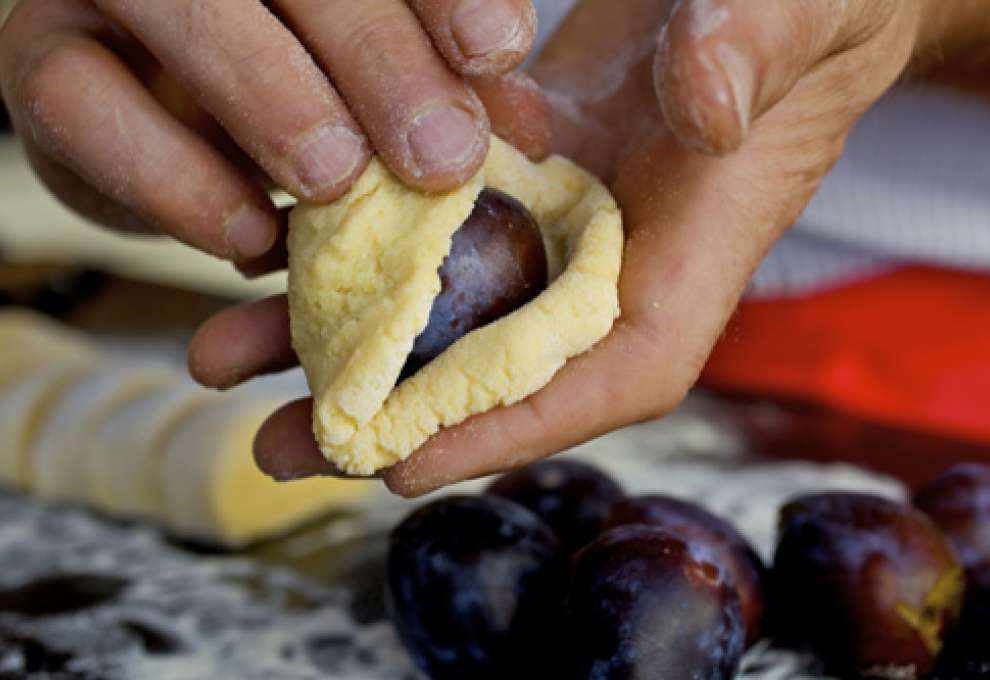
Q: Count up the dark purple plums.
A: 7